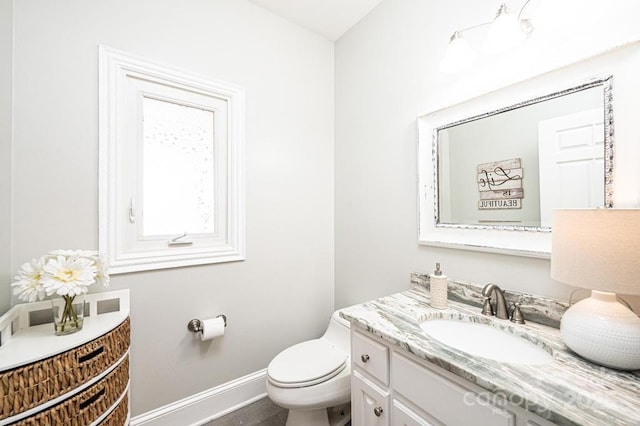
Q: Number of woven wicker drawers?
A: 3